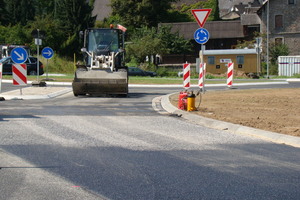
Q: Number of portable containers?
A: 2